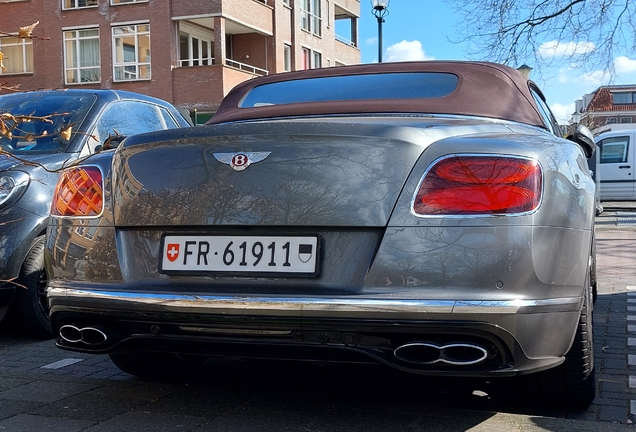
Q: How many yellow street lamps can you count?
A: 0